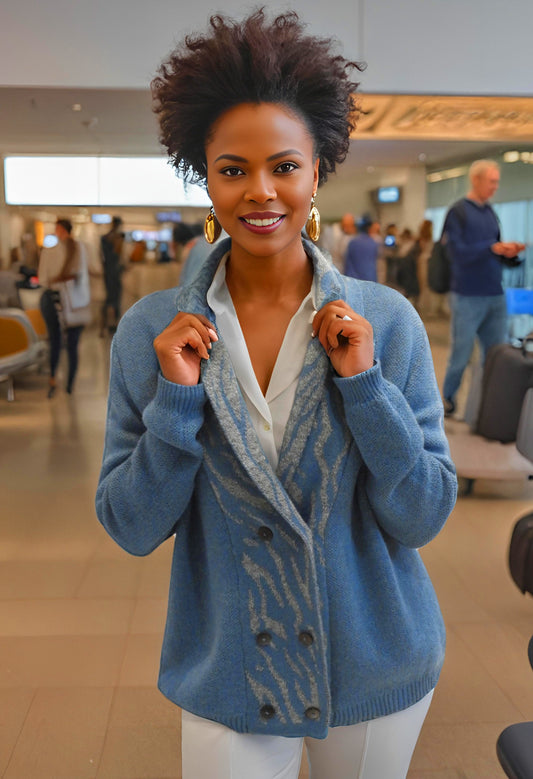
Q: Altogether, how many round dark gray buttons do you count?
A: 5